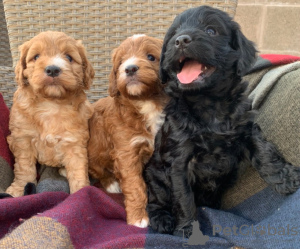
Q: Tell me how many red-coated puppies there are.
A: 2